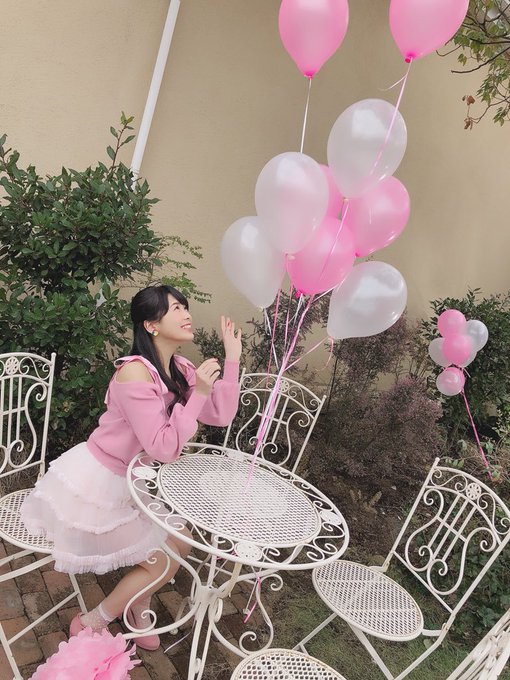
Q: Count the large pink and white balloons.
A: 9